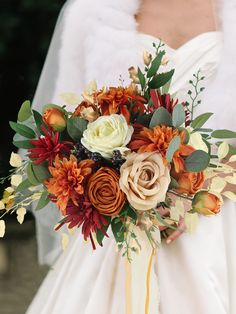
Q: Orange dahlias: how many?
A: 3